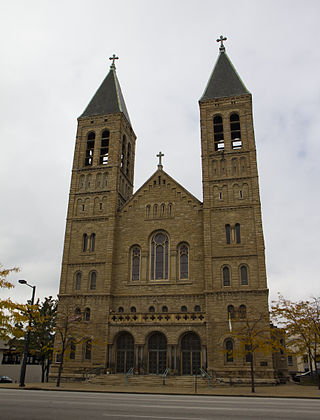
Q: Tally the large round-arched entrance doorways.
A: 3